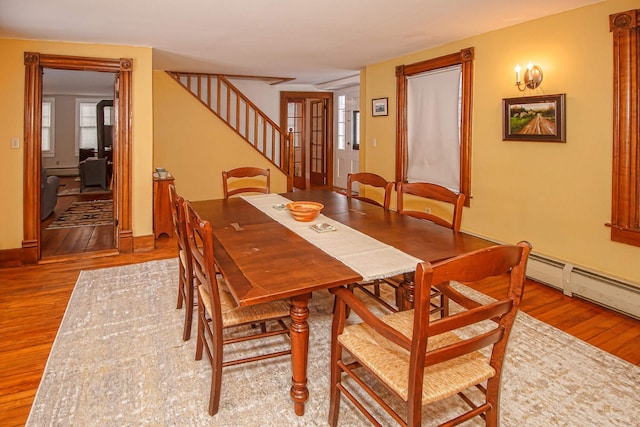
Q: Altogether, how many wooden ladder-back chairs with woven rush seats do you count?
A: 6